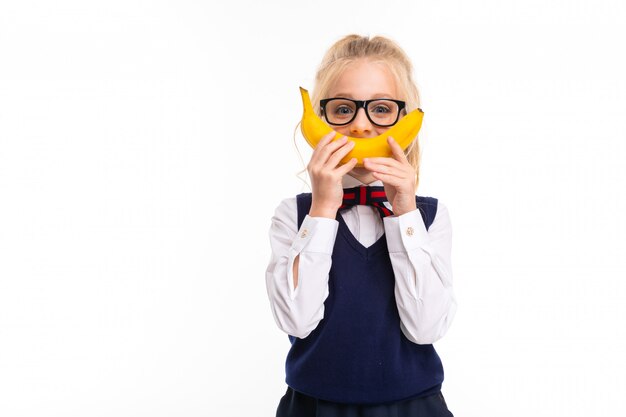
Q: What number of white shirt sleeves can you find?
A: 2